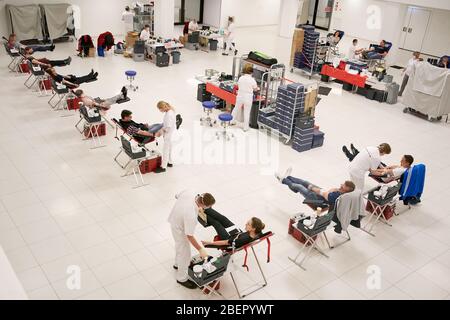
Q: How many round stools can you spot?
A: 3